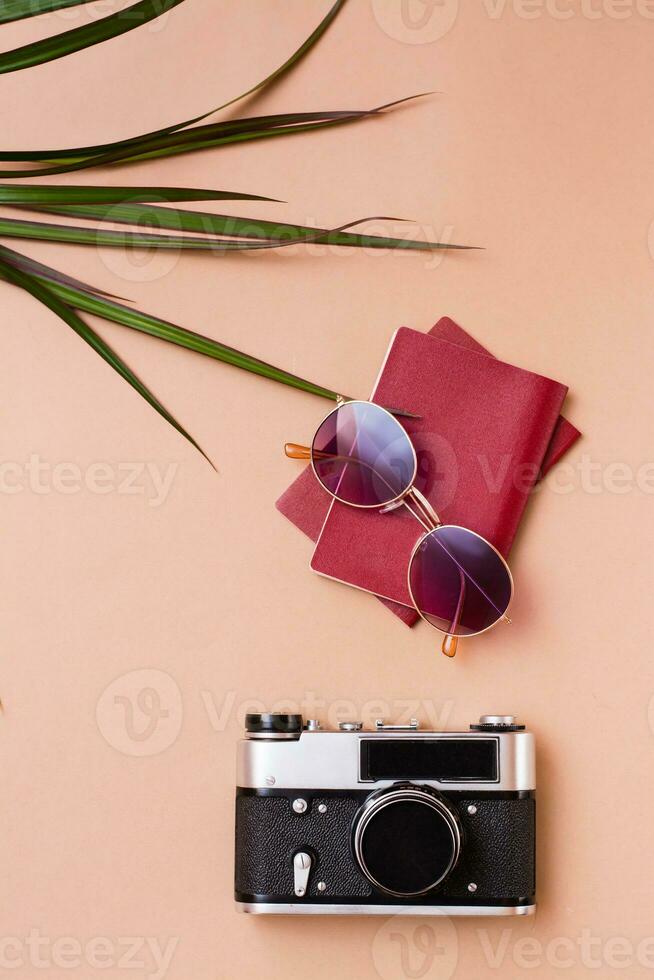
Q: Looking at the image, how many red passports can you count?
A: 2